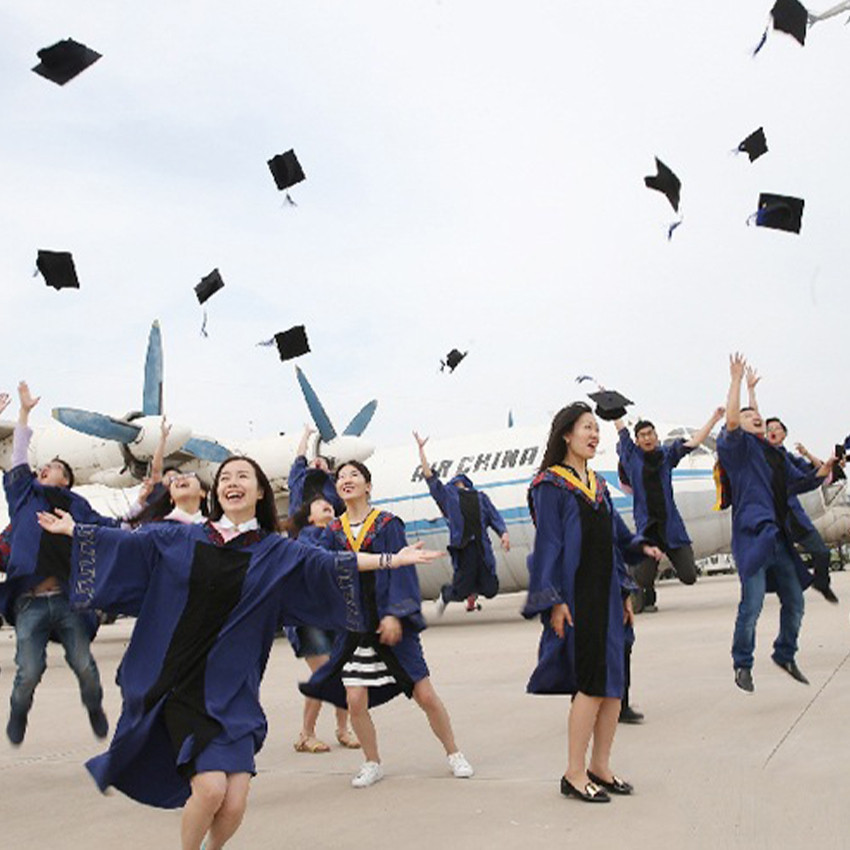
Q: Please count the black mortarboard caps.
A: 11